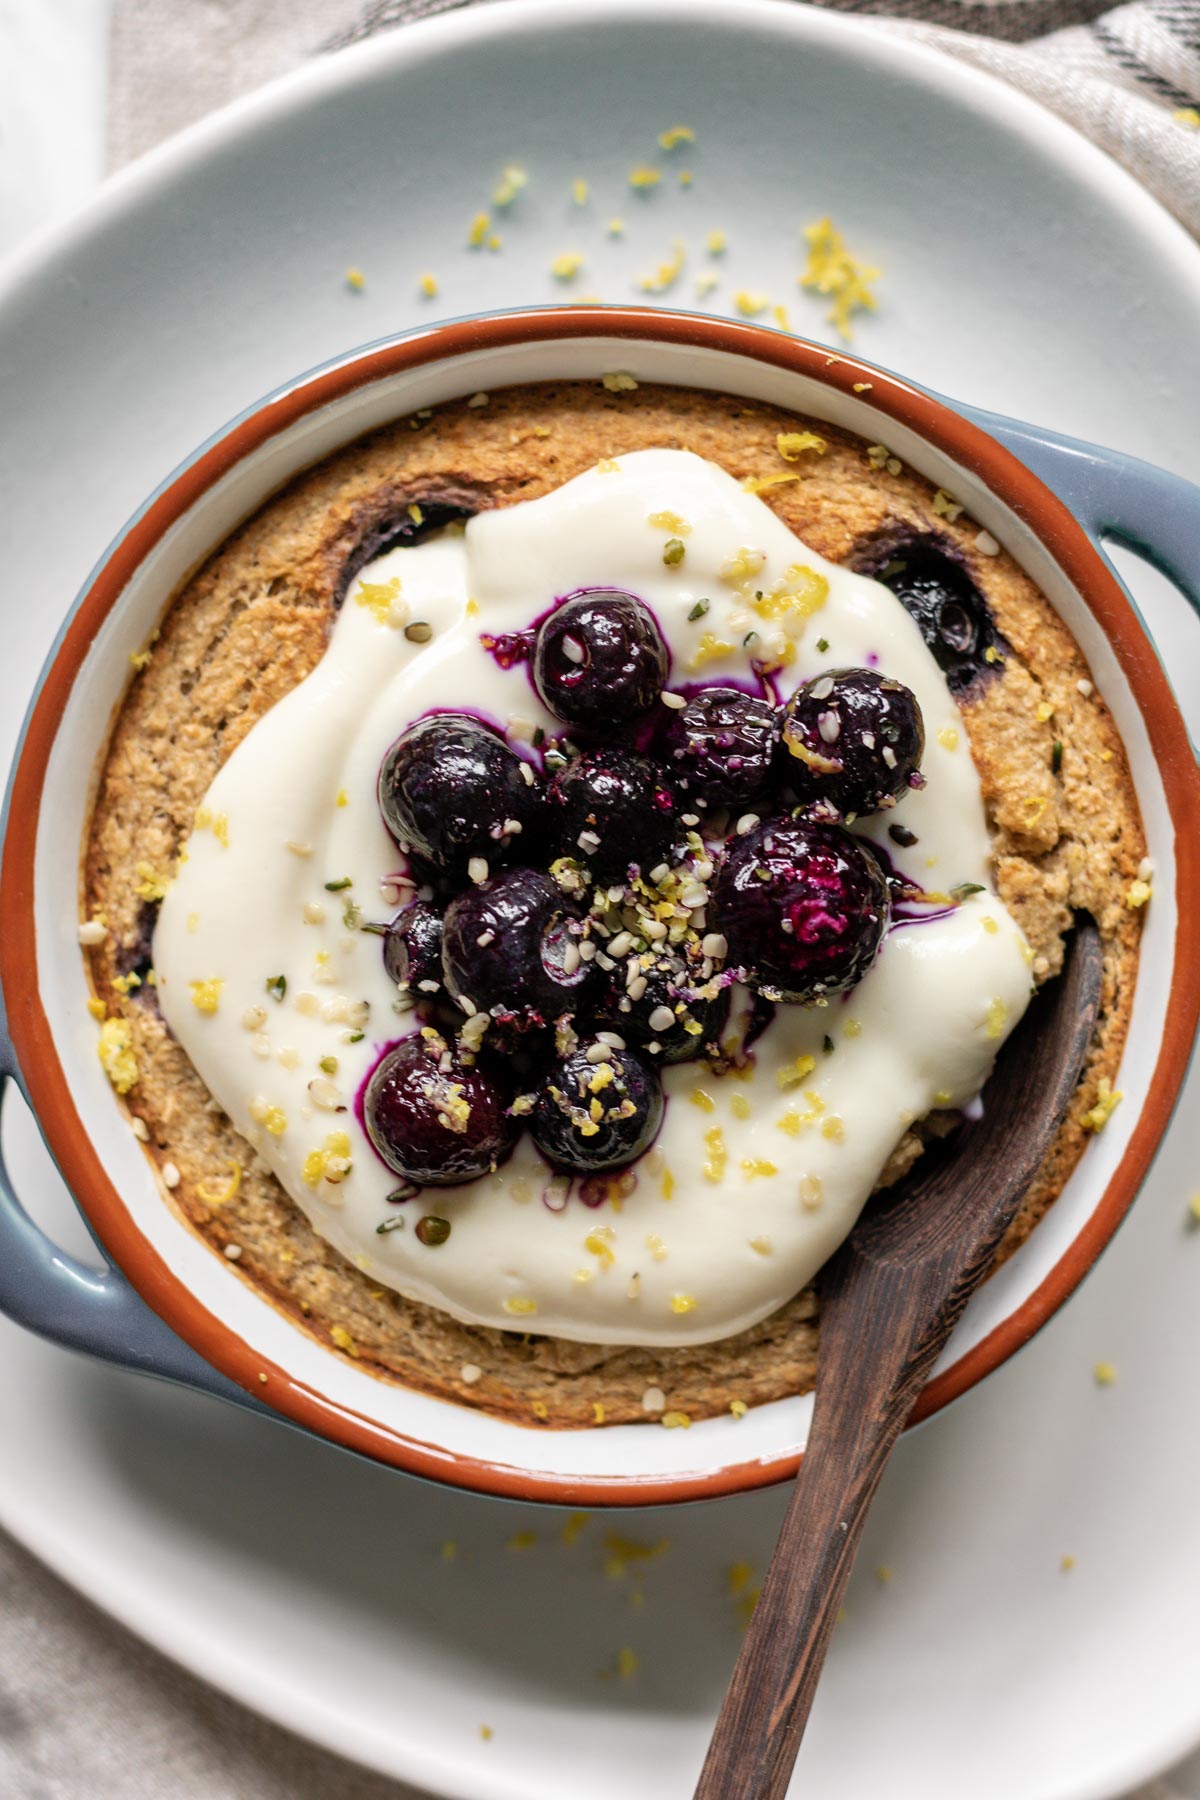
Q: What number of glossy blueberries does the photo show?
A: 11